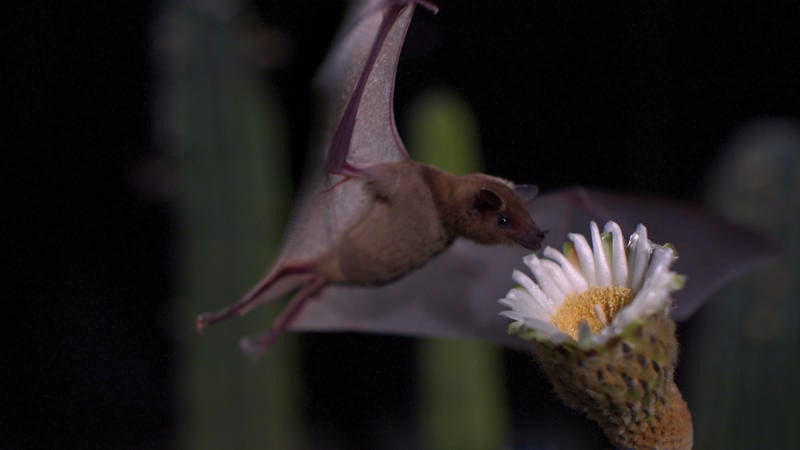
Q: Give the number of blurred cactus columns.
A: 3